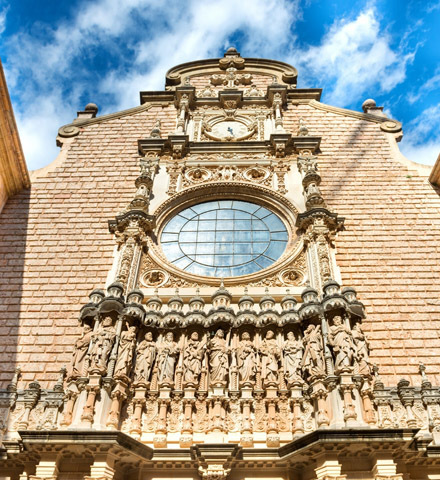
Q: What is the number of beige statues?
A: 13